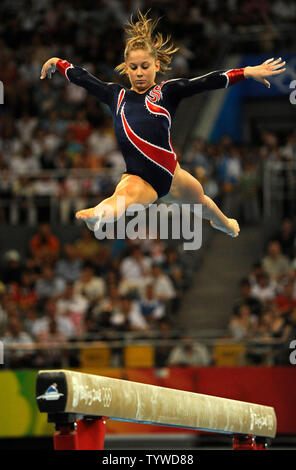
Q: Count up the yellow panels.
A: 3